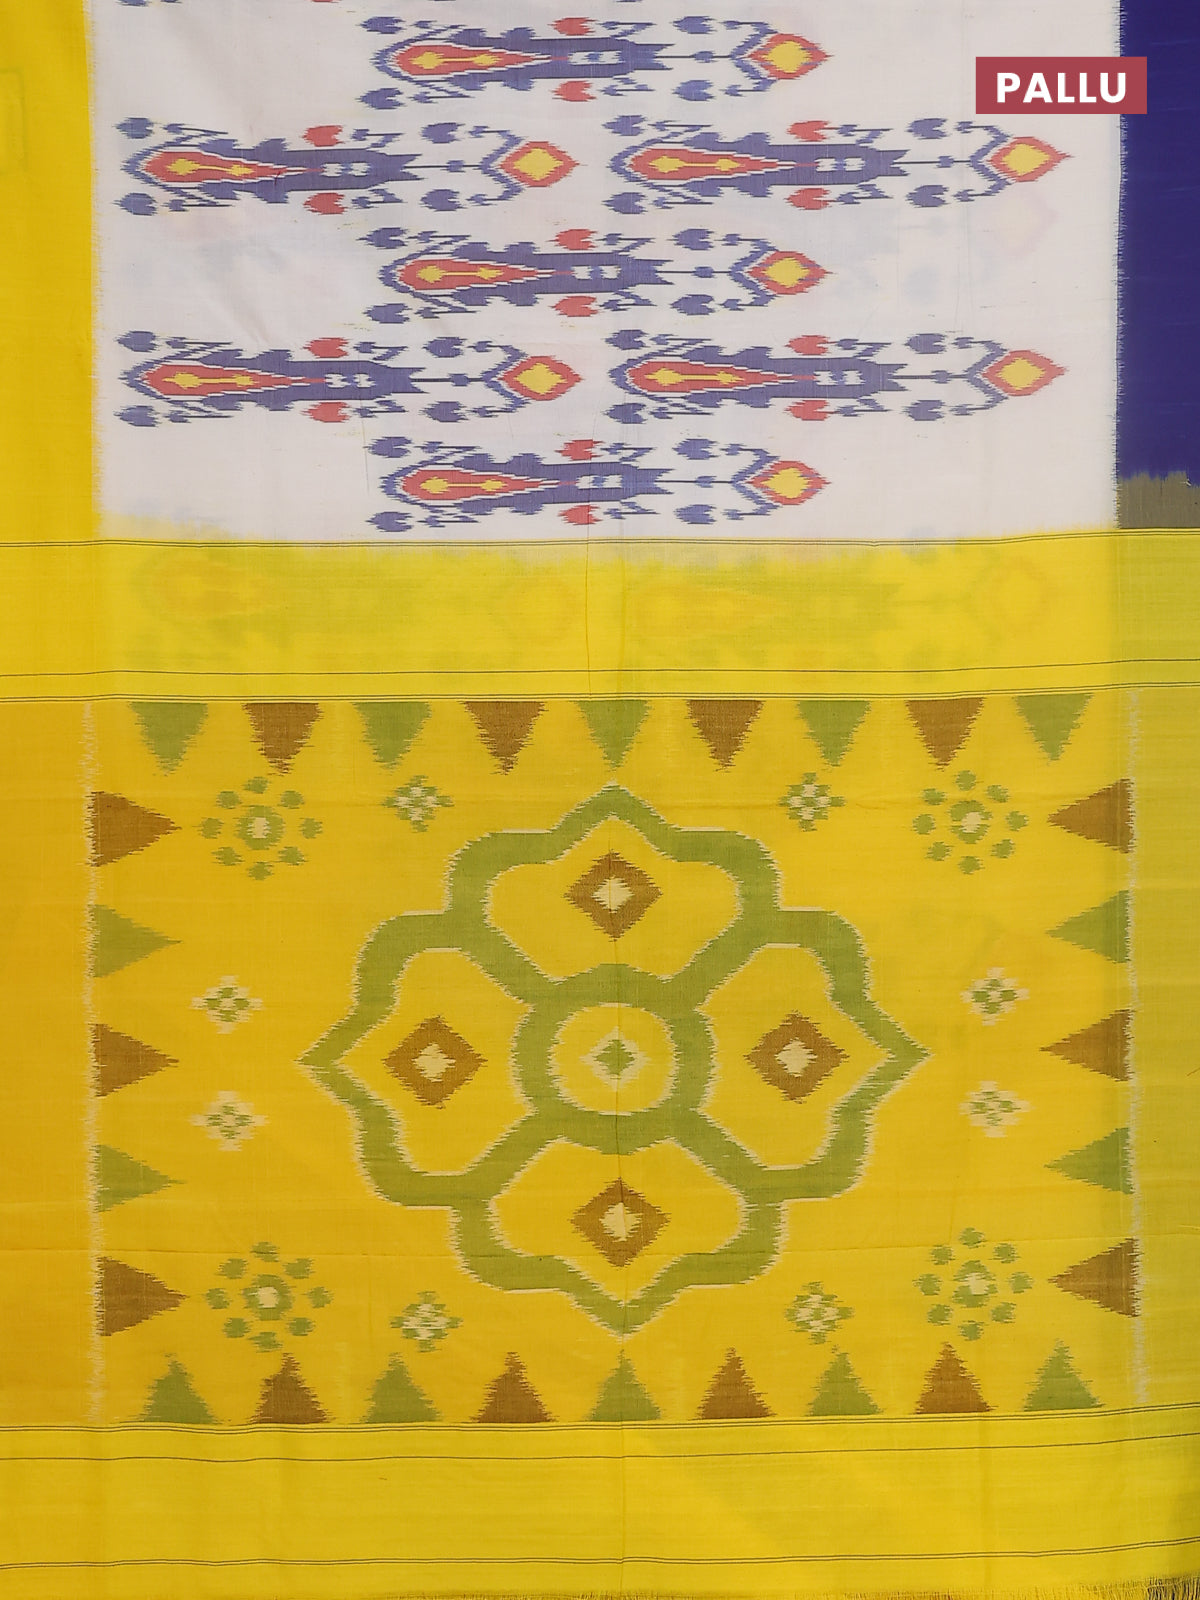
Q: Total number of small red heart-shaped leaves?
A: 14